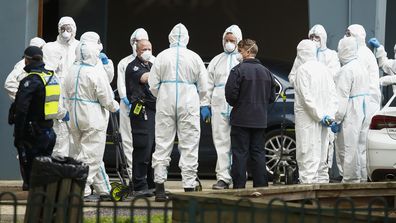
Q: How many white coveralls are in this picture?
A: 12